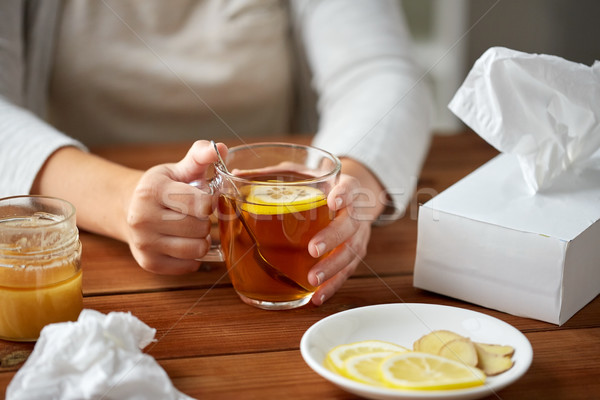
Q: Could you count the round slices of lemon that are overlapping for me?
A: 3